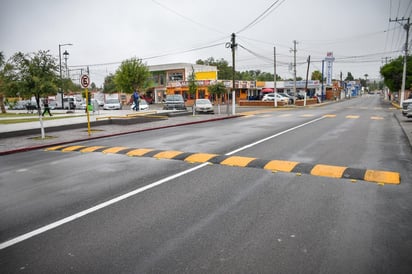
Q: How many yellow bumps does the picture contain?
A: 11